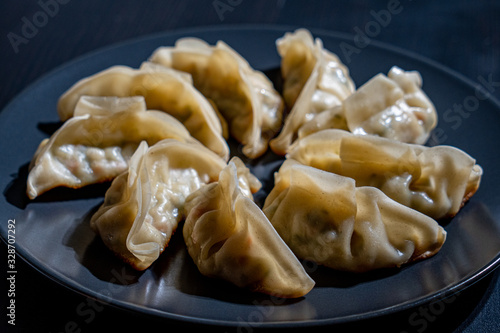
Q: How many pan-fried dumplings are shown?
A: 9